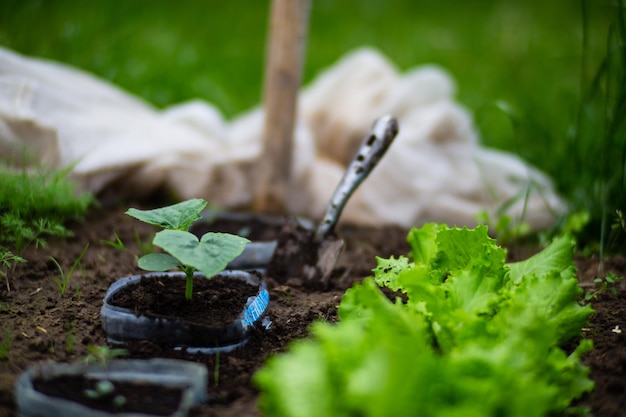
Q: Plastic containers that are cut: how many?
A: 3